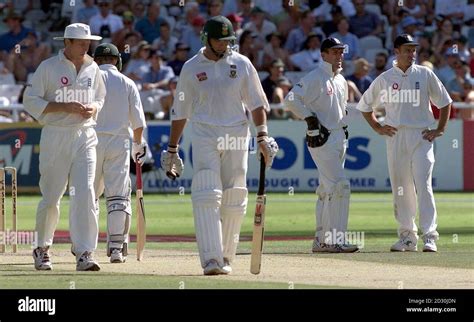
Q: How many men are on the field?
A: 5